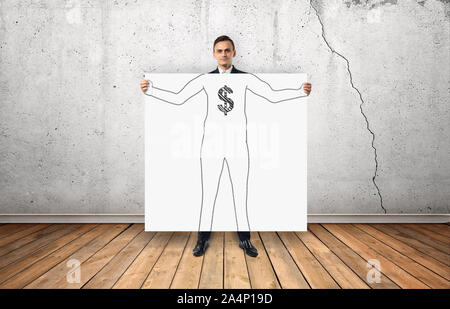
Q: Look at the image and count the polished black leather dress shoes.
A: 2